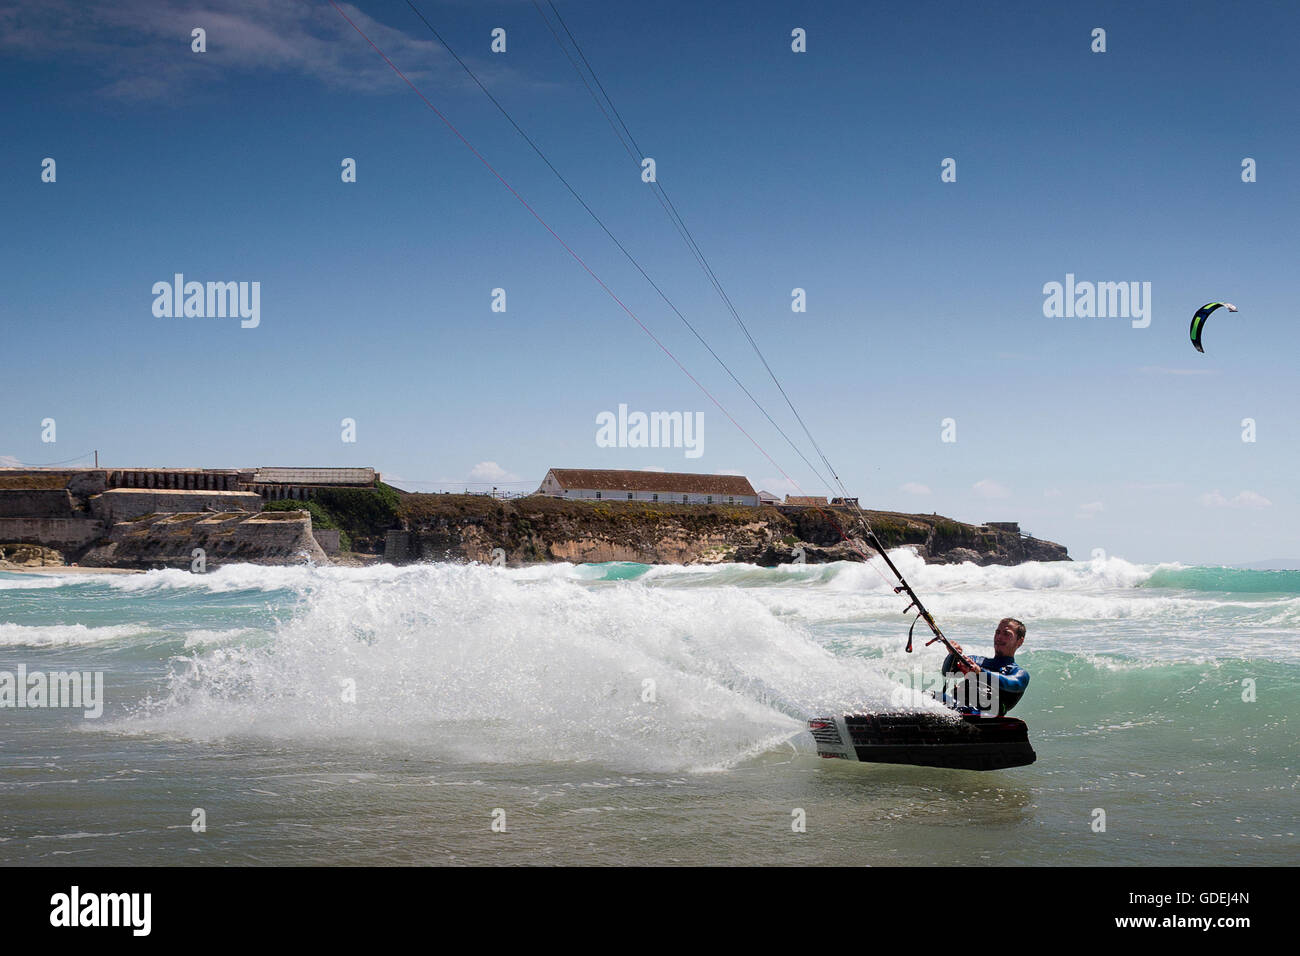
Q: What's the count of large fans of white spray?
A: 1